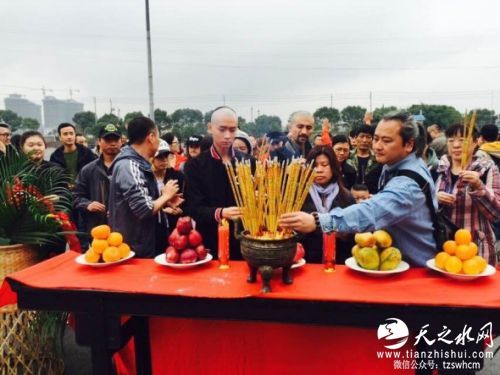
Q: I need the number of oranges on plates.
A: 14